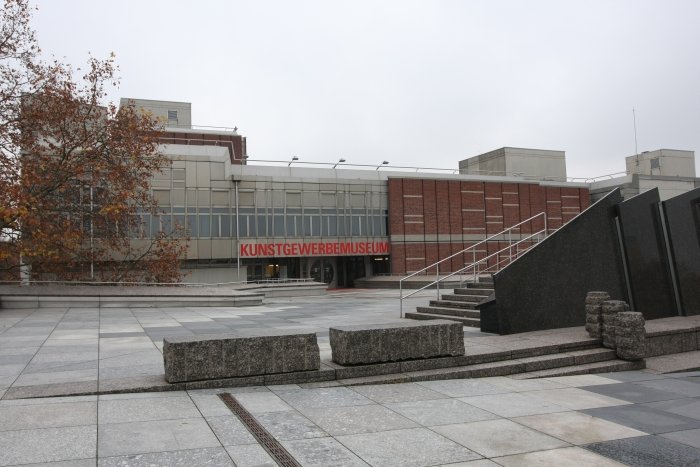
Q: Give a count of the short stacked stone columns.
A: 3